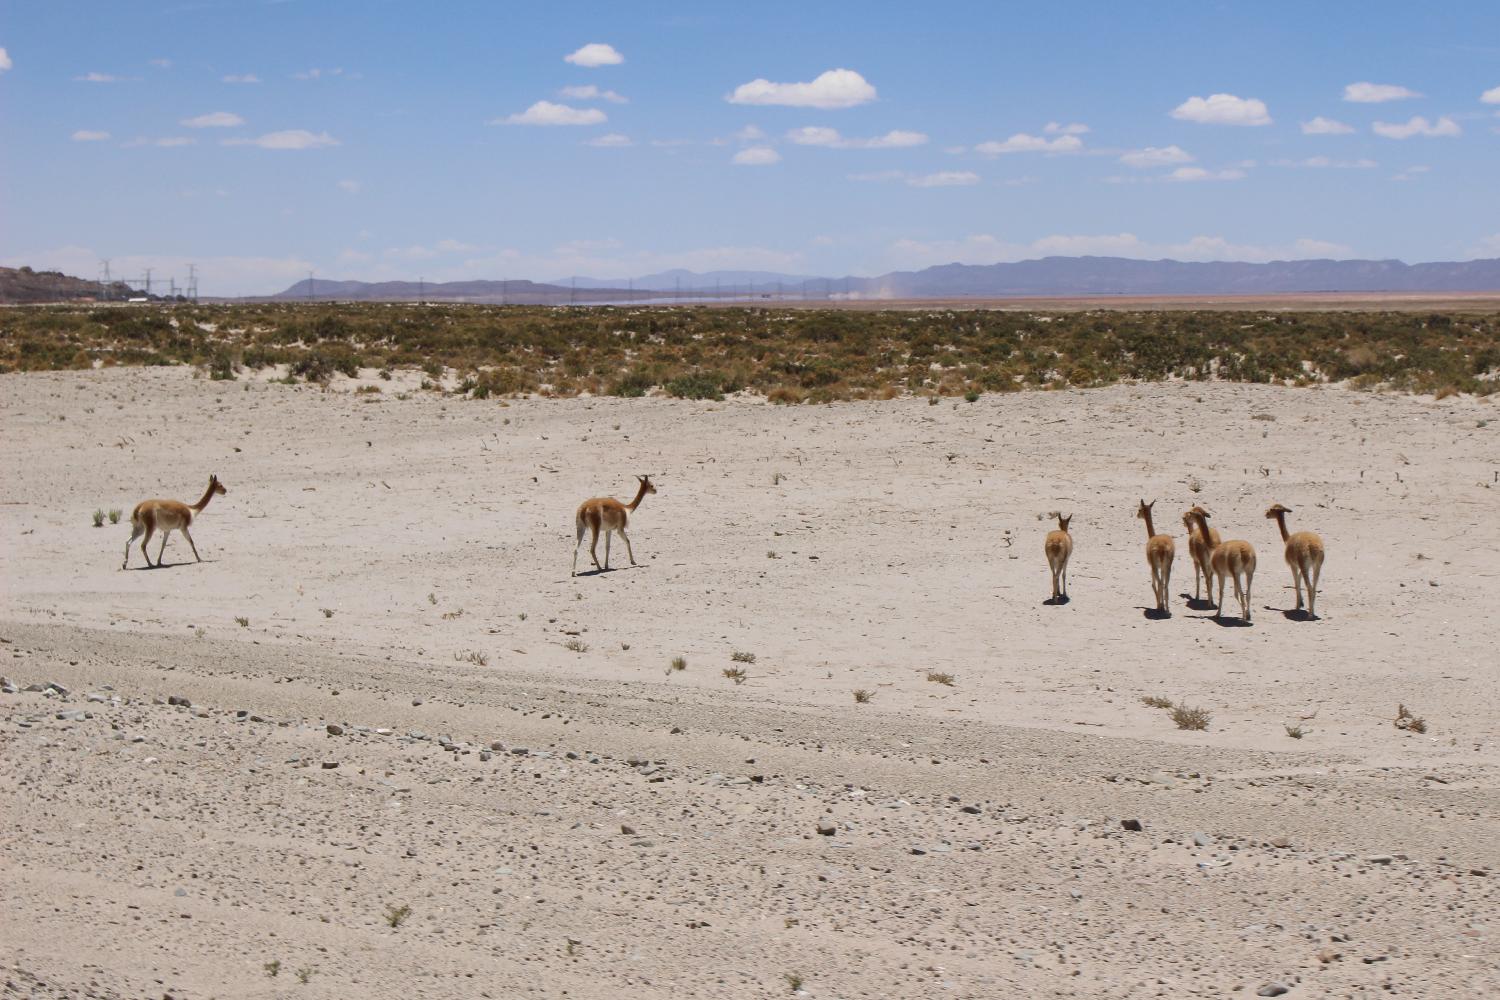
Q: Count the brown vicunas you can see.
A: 7